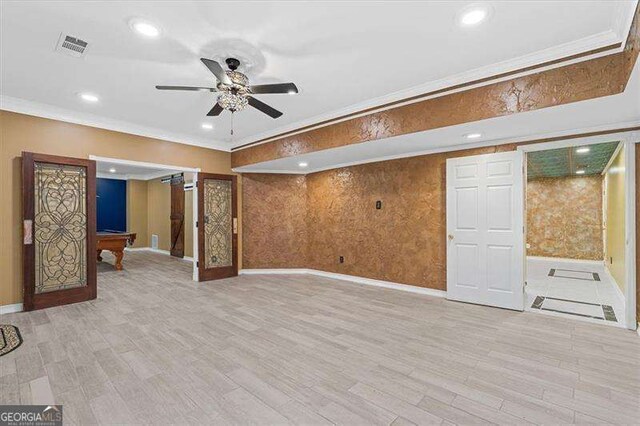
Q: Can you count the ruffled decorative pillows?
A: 0